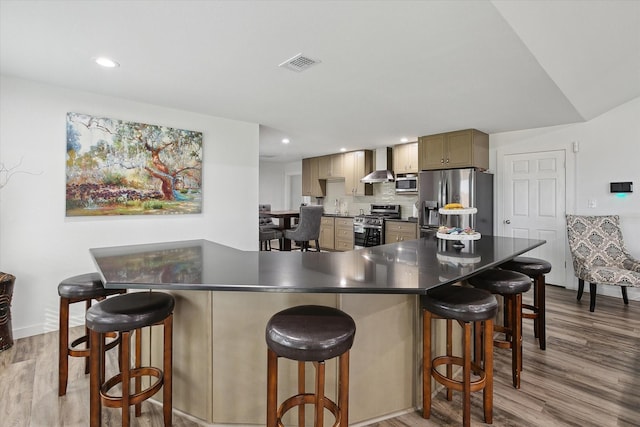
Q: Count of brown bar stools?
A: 6